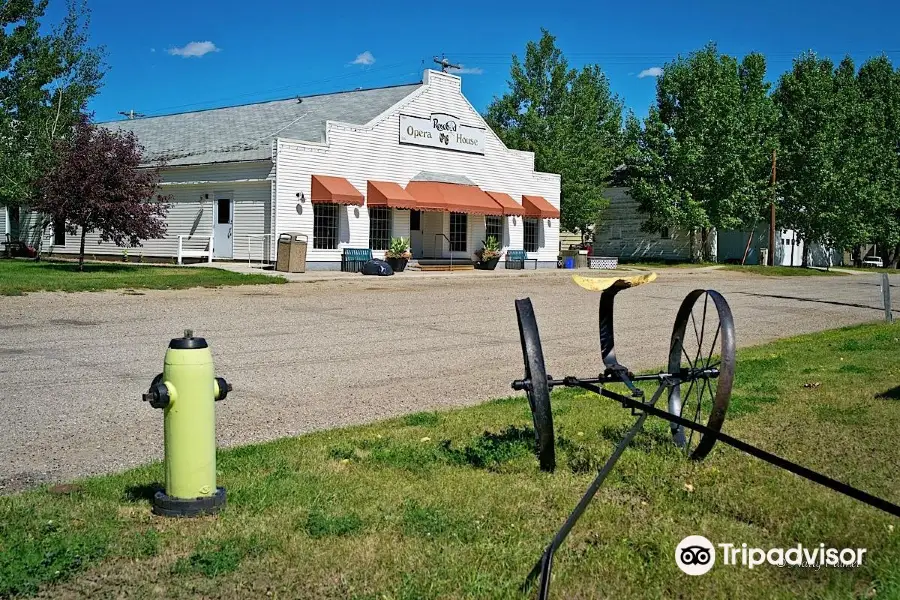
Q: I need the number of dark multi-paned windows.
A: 5